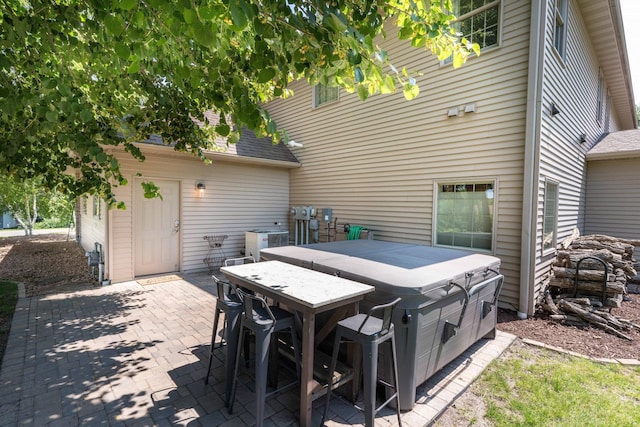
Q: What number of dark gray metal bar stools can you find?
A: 4